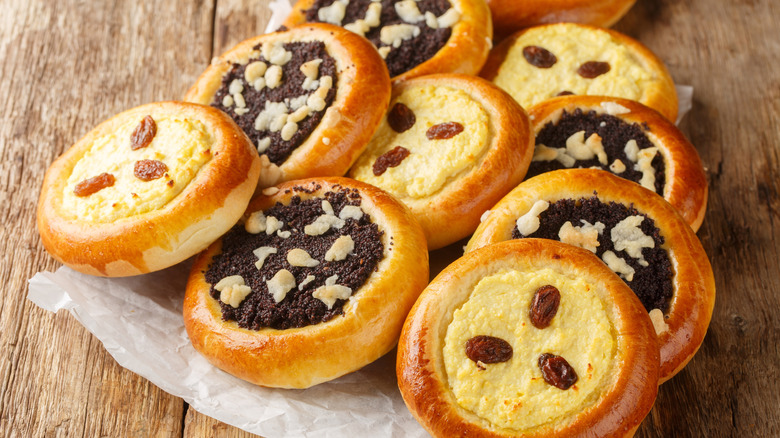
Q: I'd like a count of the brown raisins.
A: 12